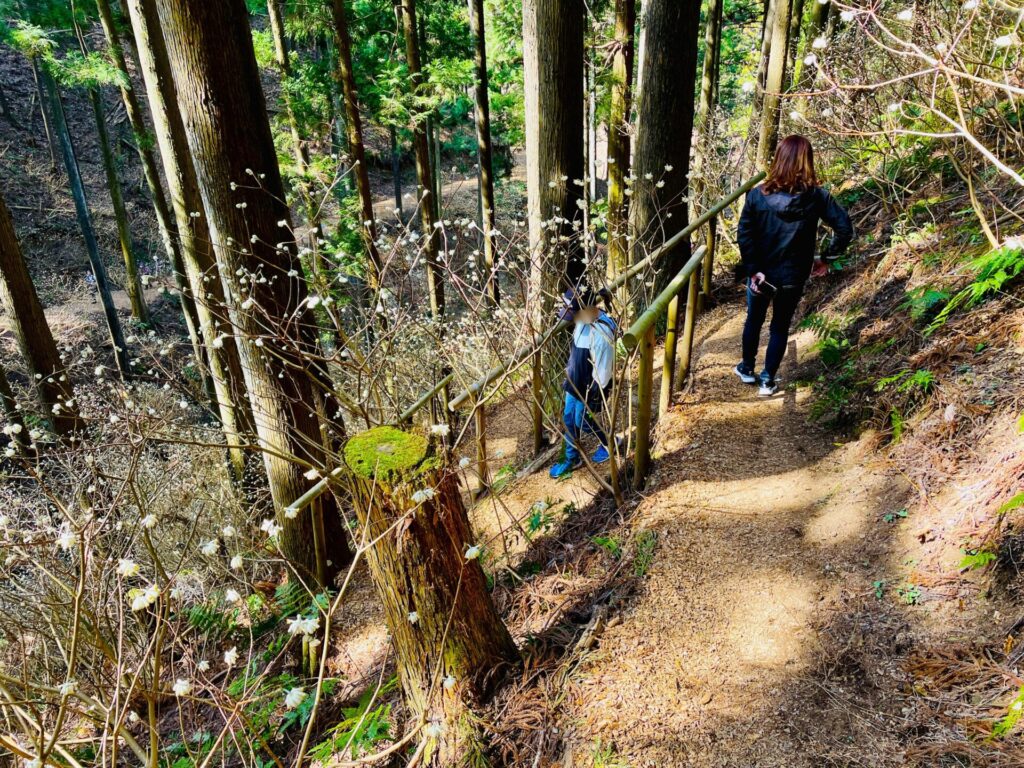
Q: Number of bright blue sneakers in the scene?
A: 2